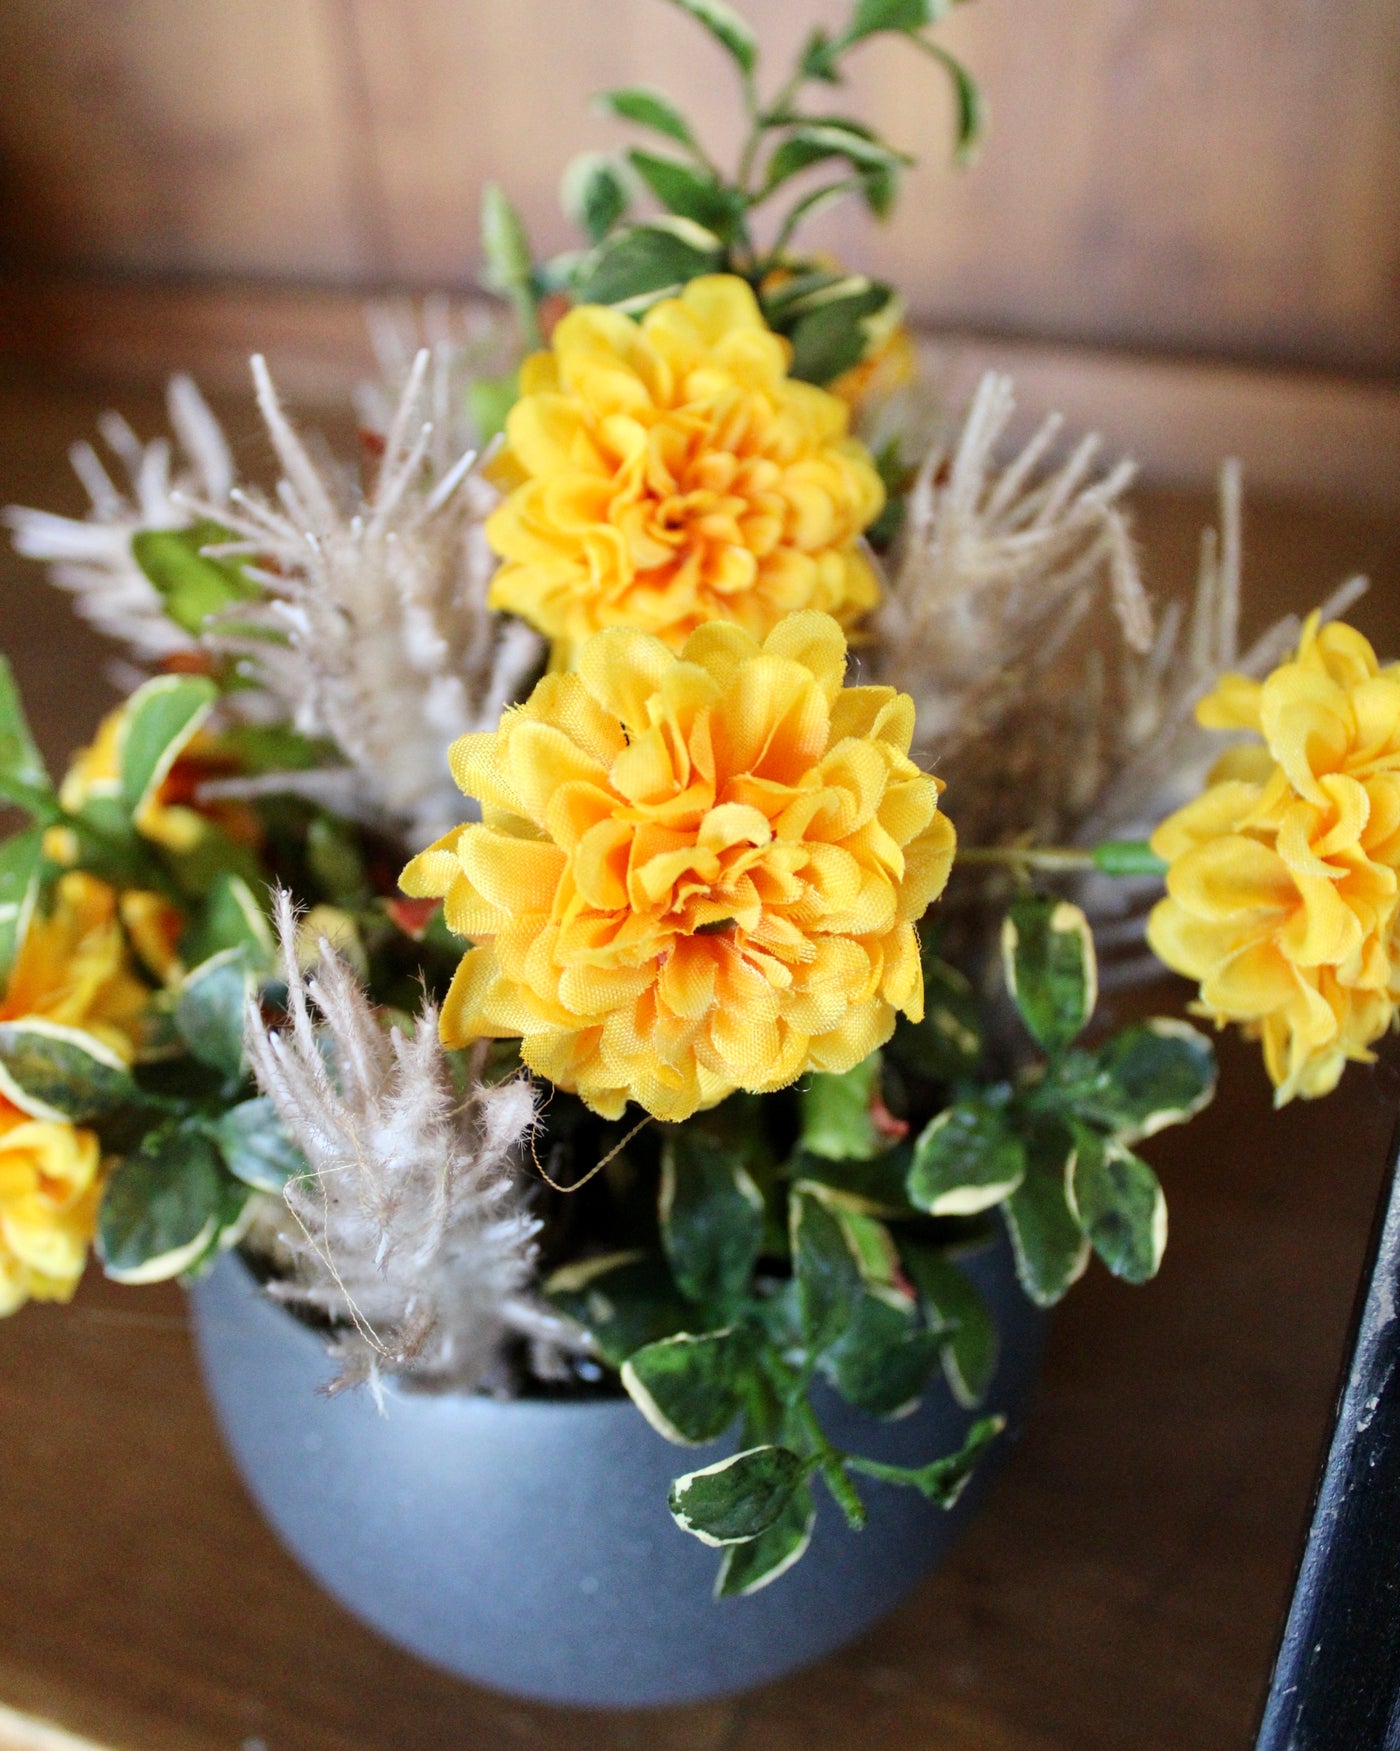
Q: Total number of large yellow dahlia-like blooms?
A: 3